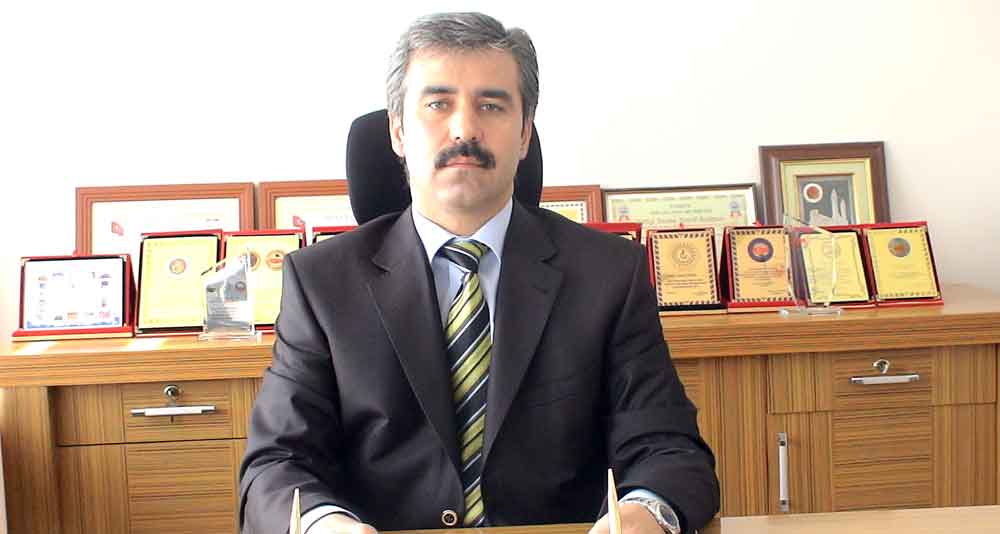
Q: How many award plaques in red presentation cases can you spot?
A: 9